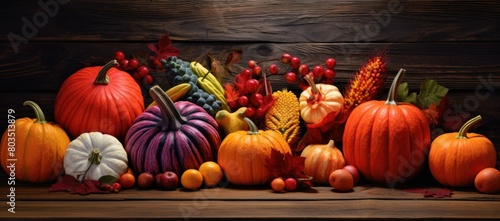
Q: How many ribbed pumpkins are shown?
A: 9